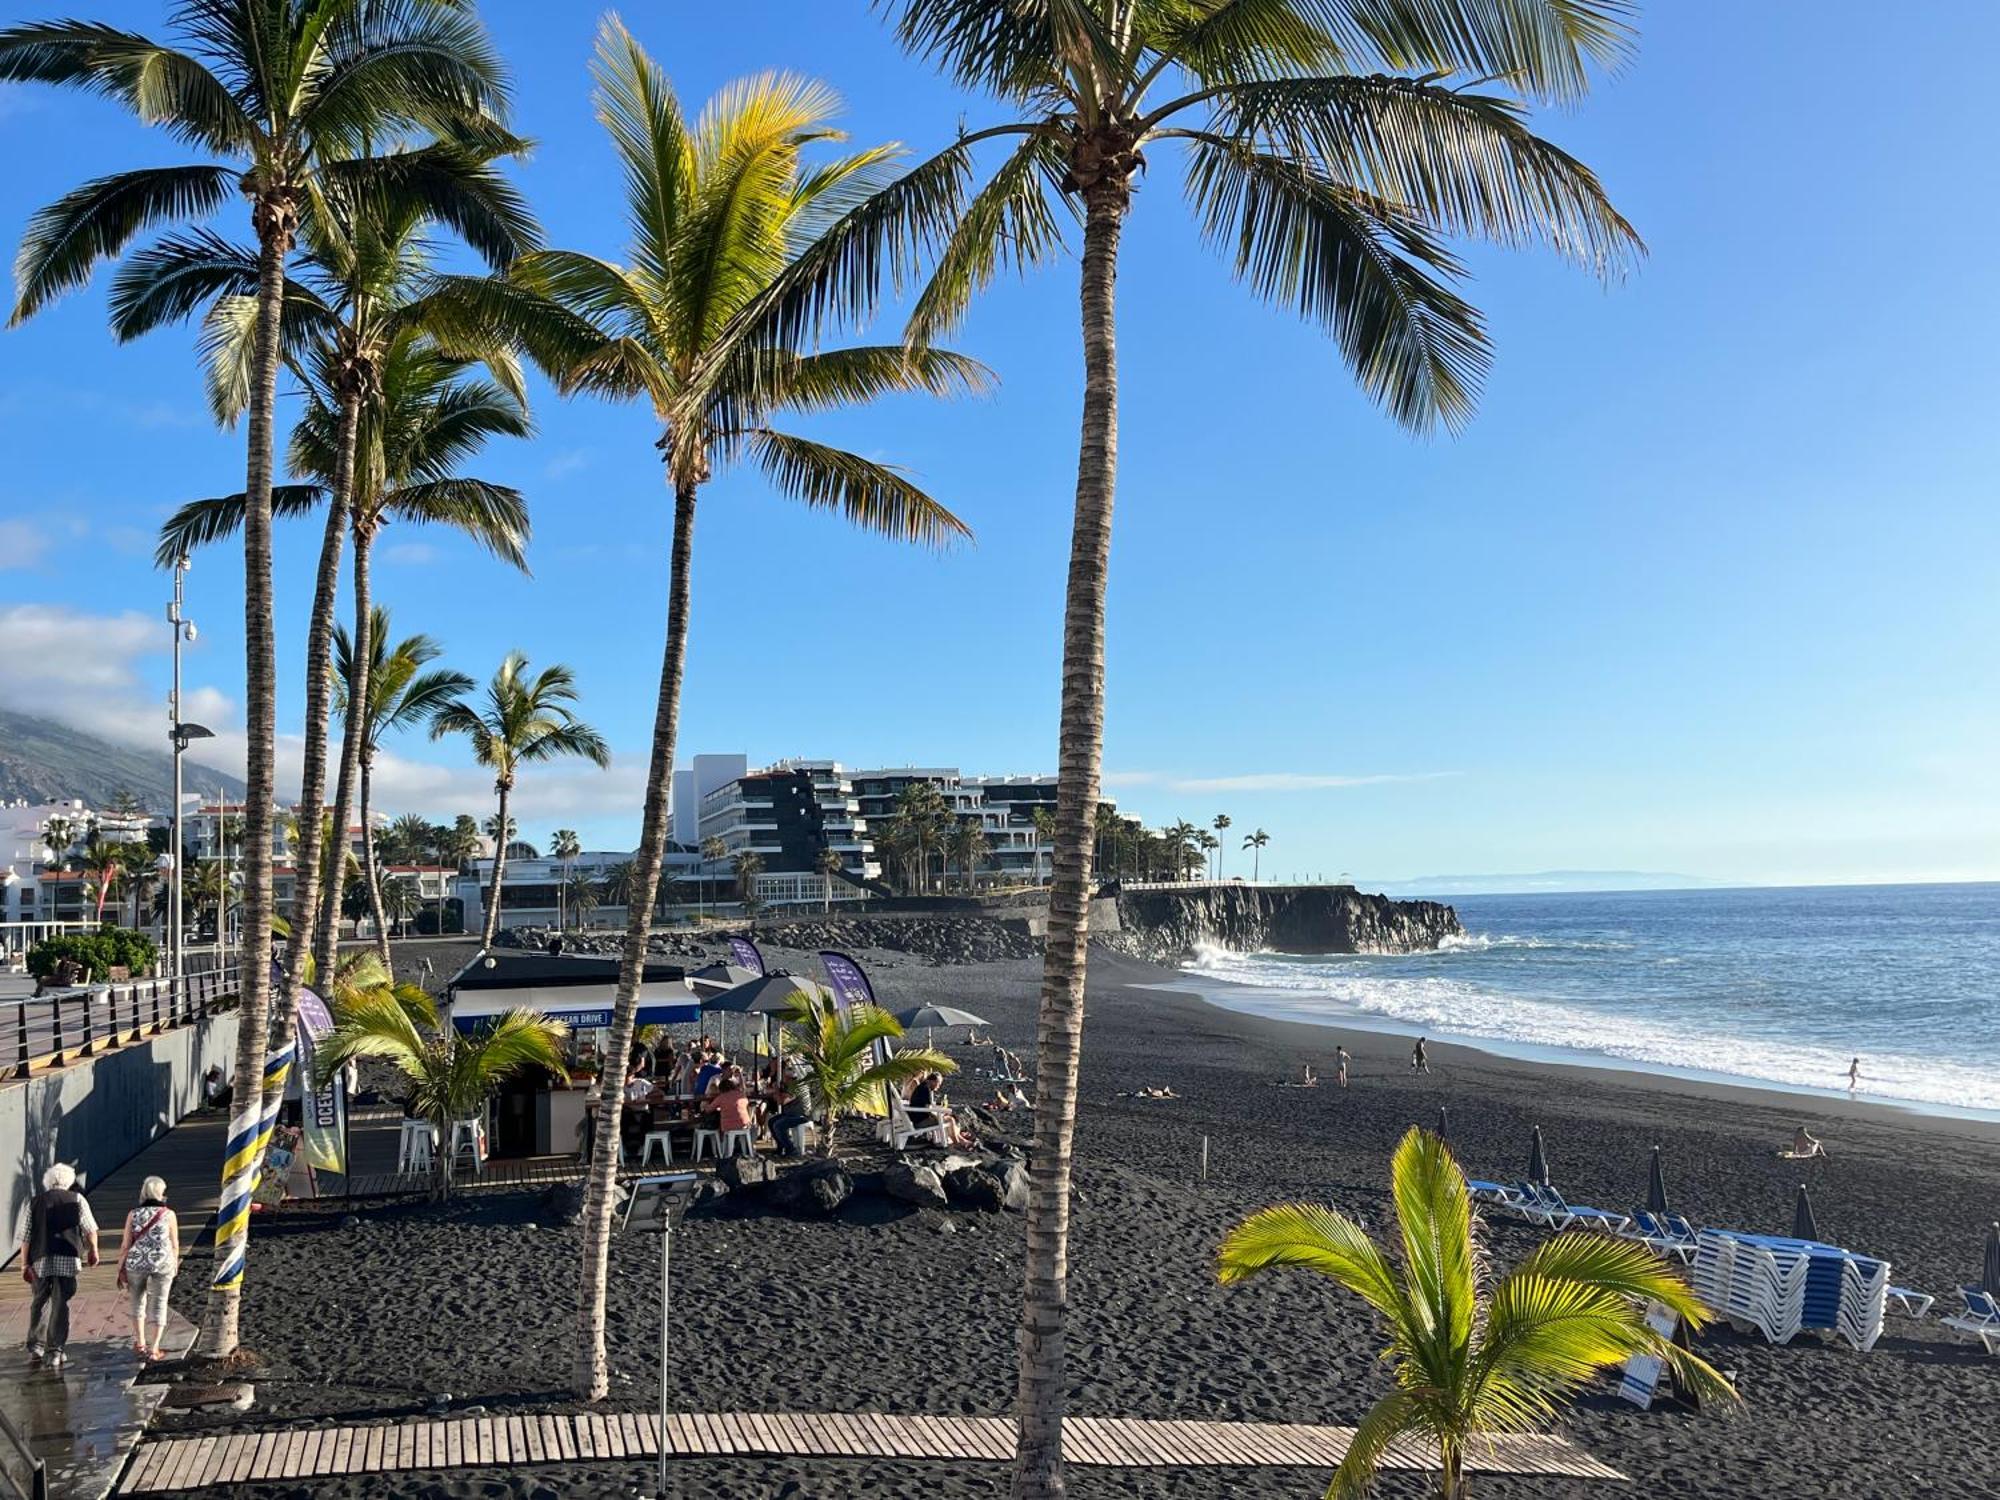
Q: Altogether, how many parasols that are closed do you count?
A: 5